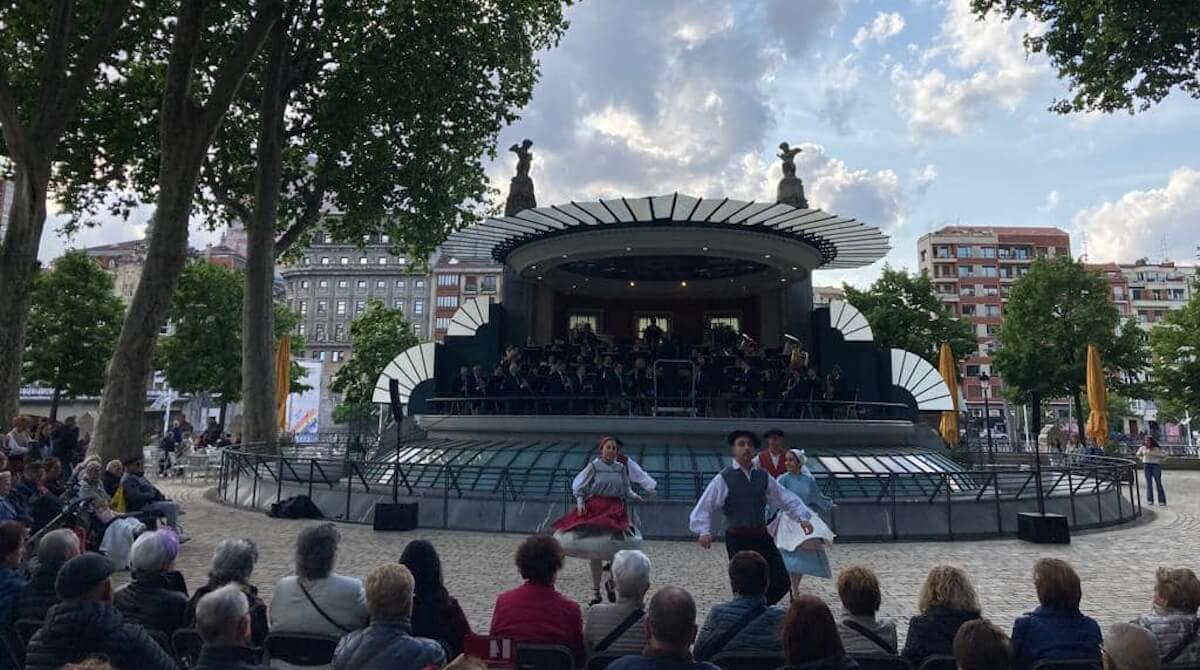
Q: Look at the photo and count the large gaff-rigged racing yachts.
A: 0